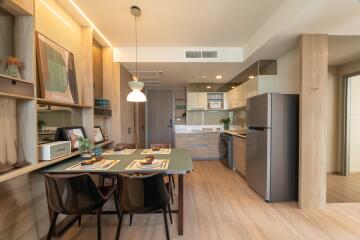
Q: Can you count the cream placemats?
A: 4